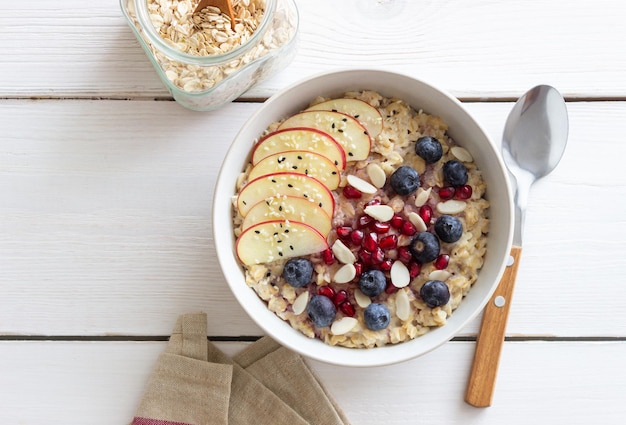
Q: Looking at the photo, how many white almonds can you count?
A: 15